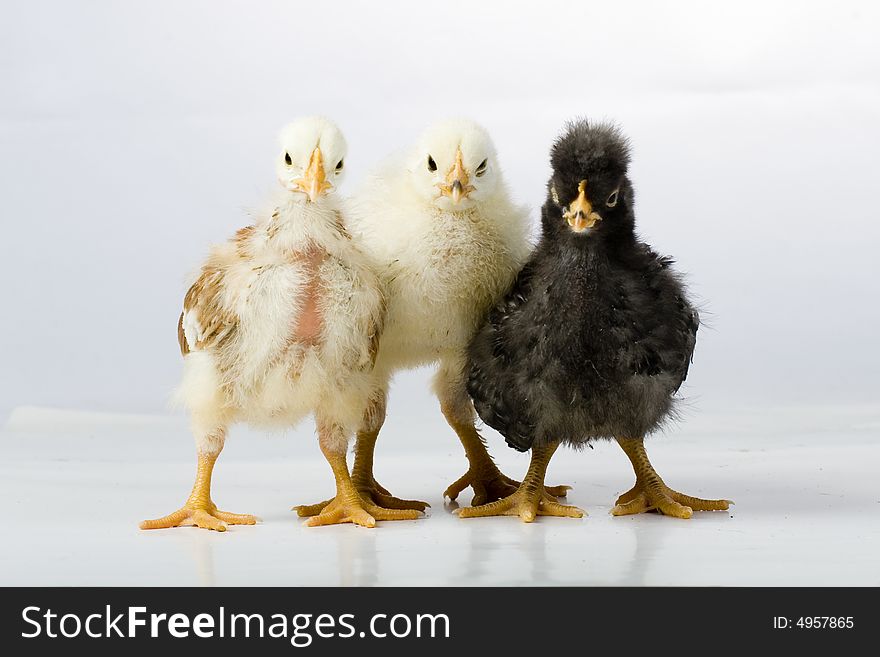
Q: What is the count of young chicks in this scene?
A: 3